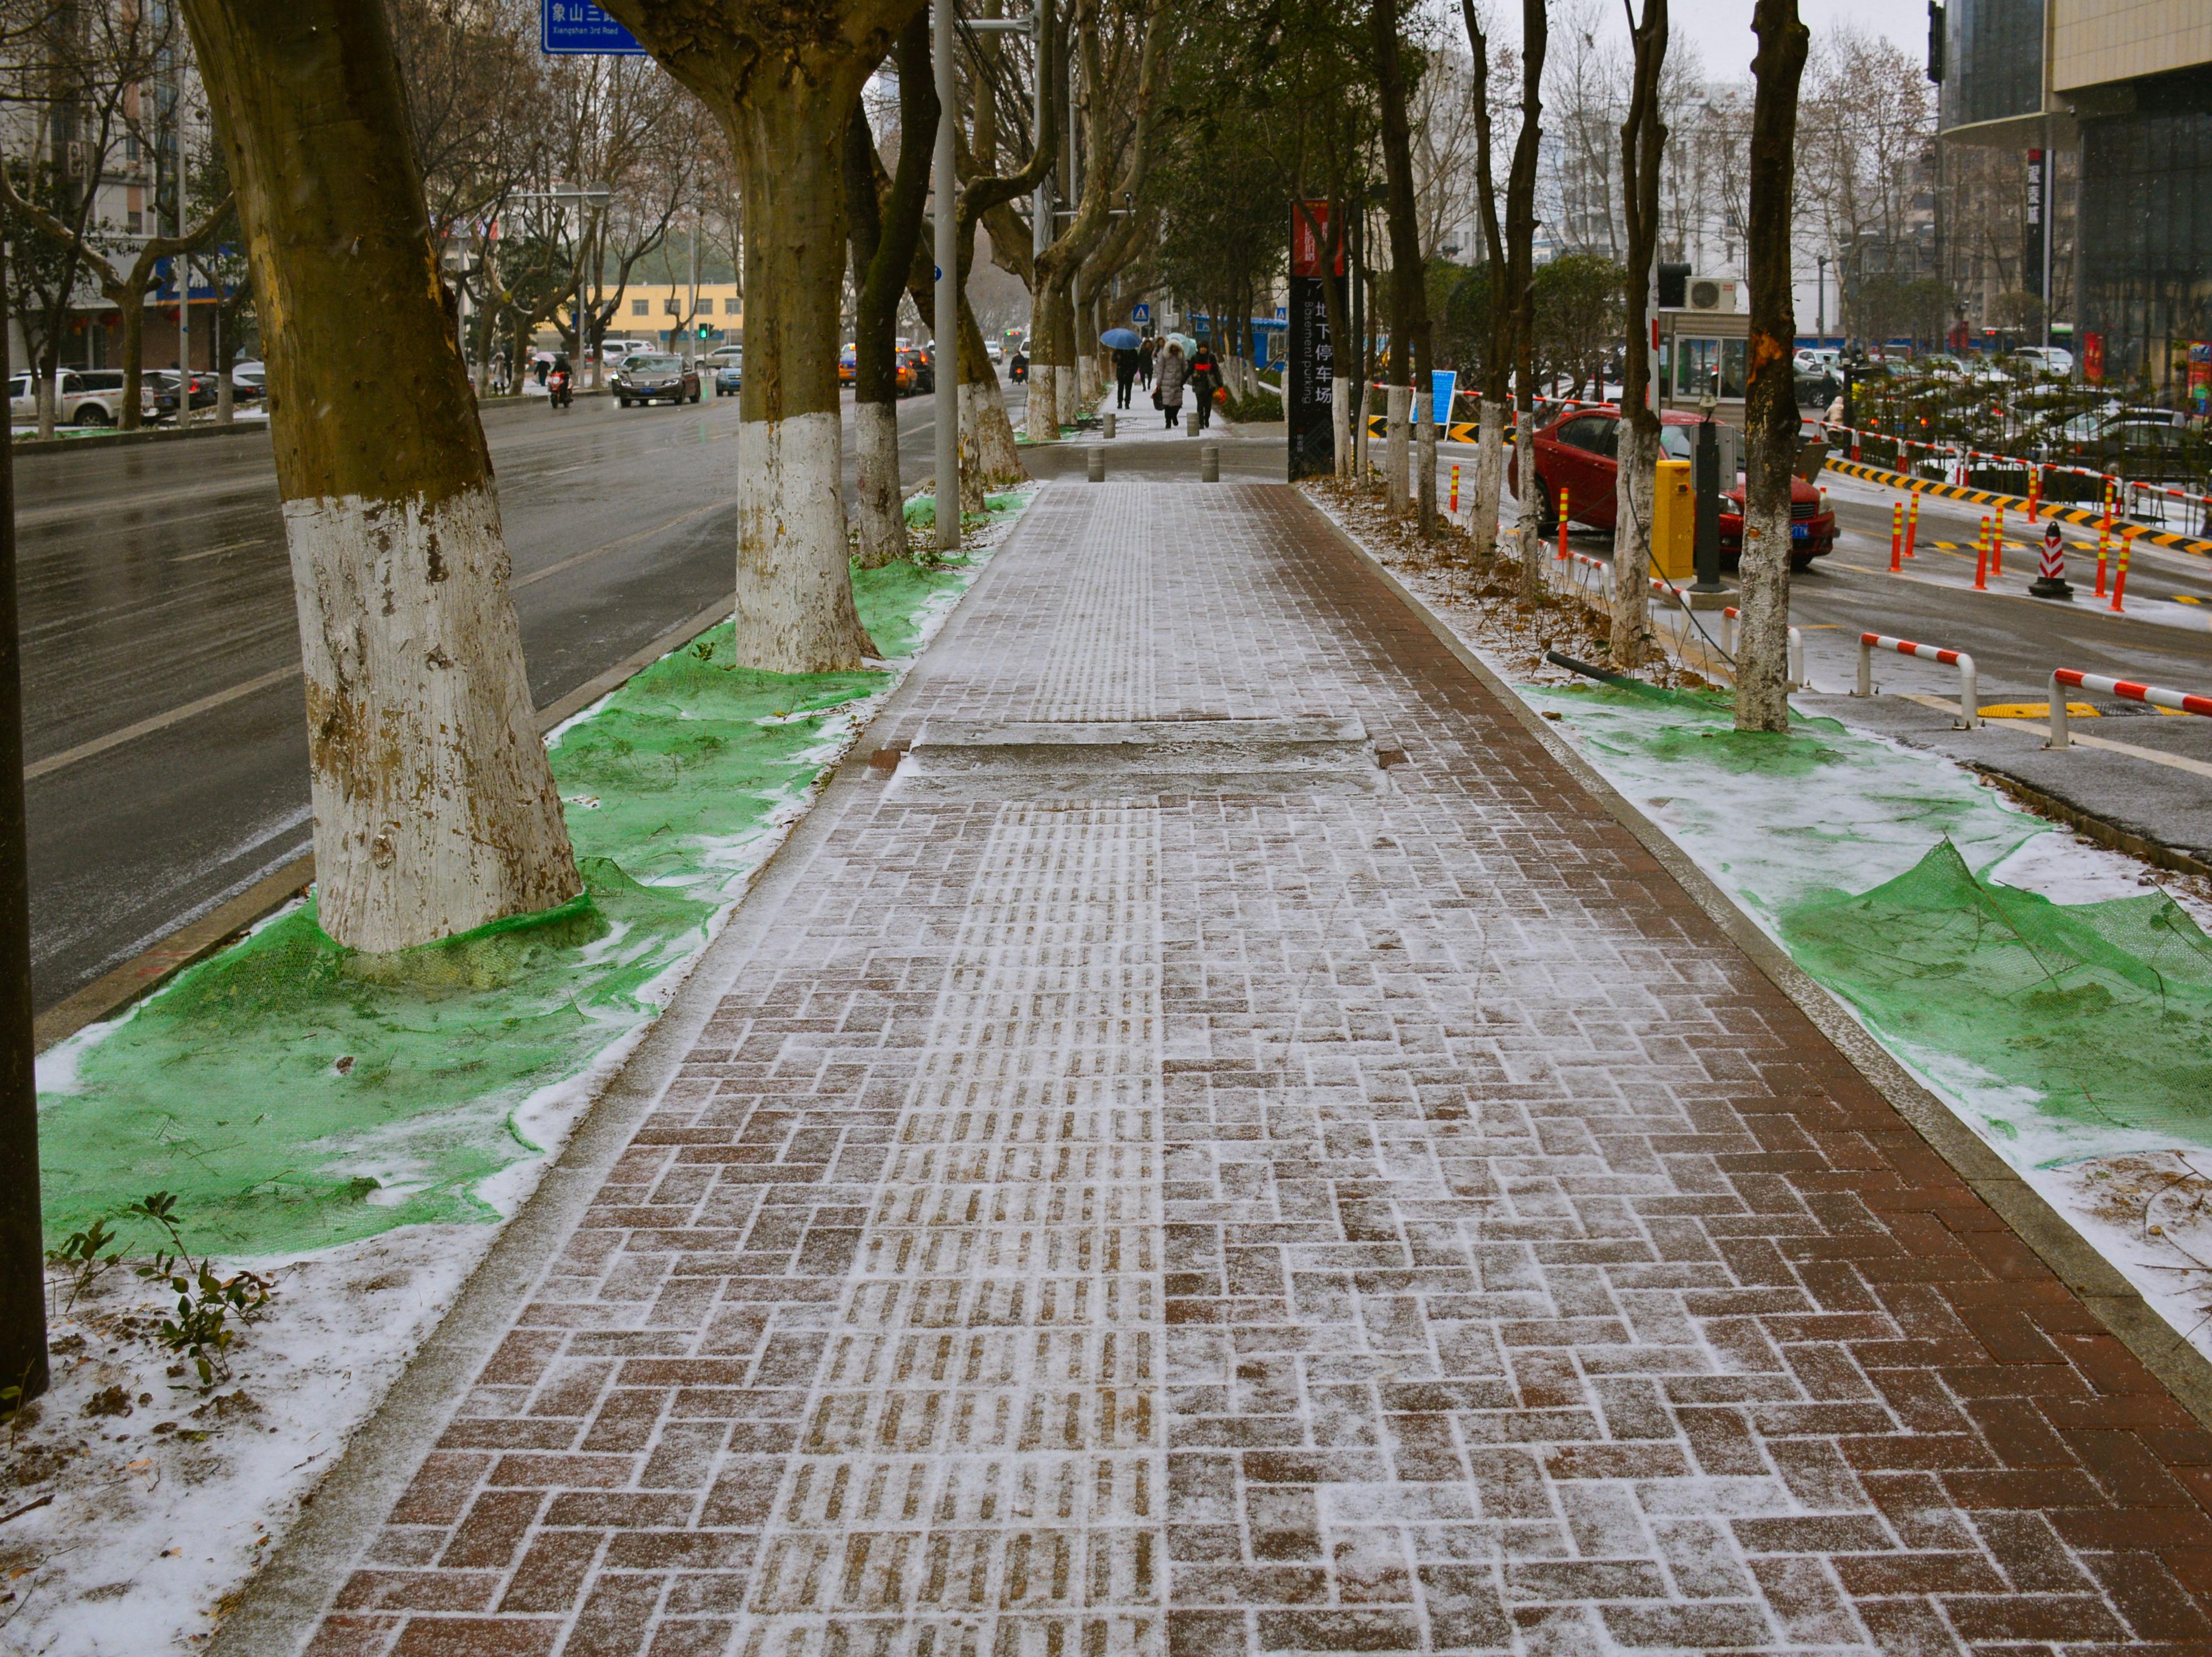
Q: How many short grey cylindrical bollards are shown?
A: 4